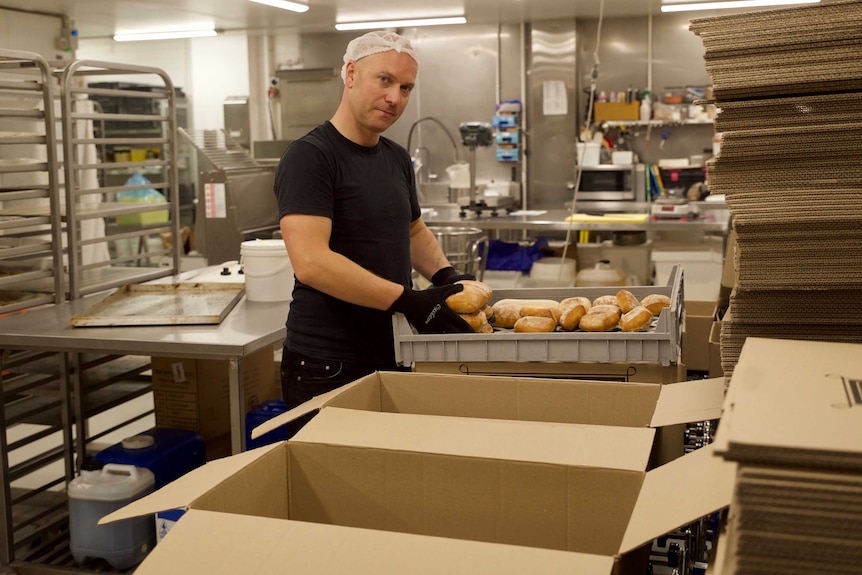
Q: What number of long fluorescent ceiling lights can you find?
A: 4